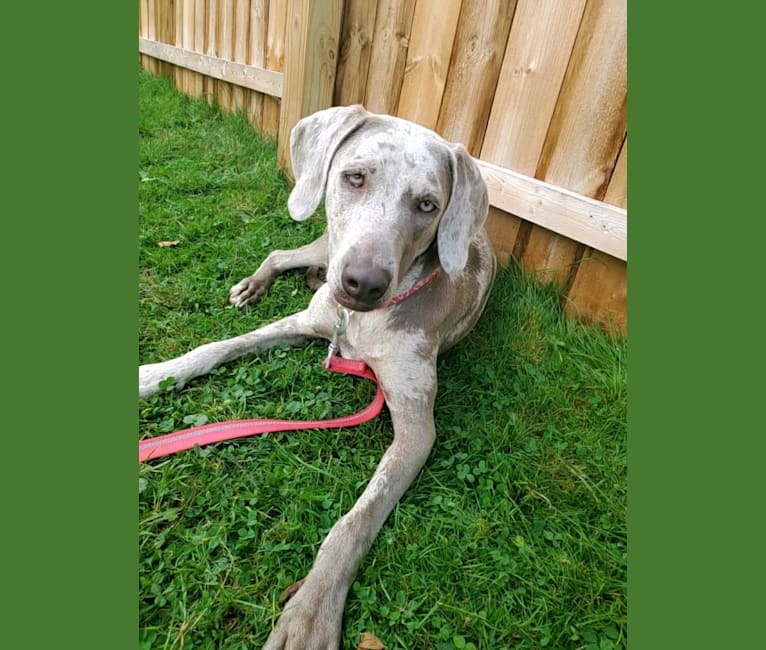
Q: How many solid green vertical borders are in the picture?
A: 2